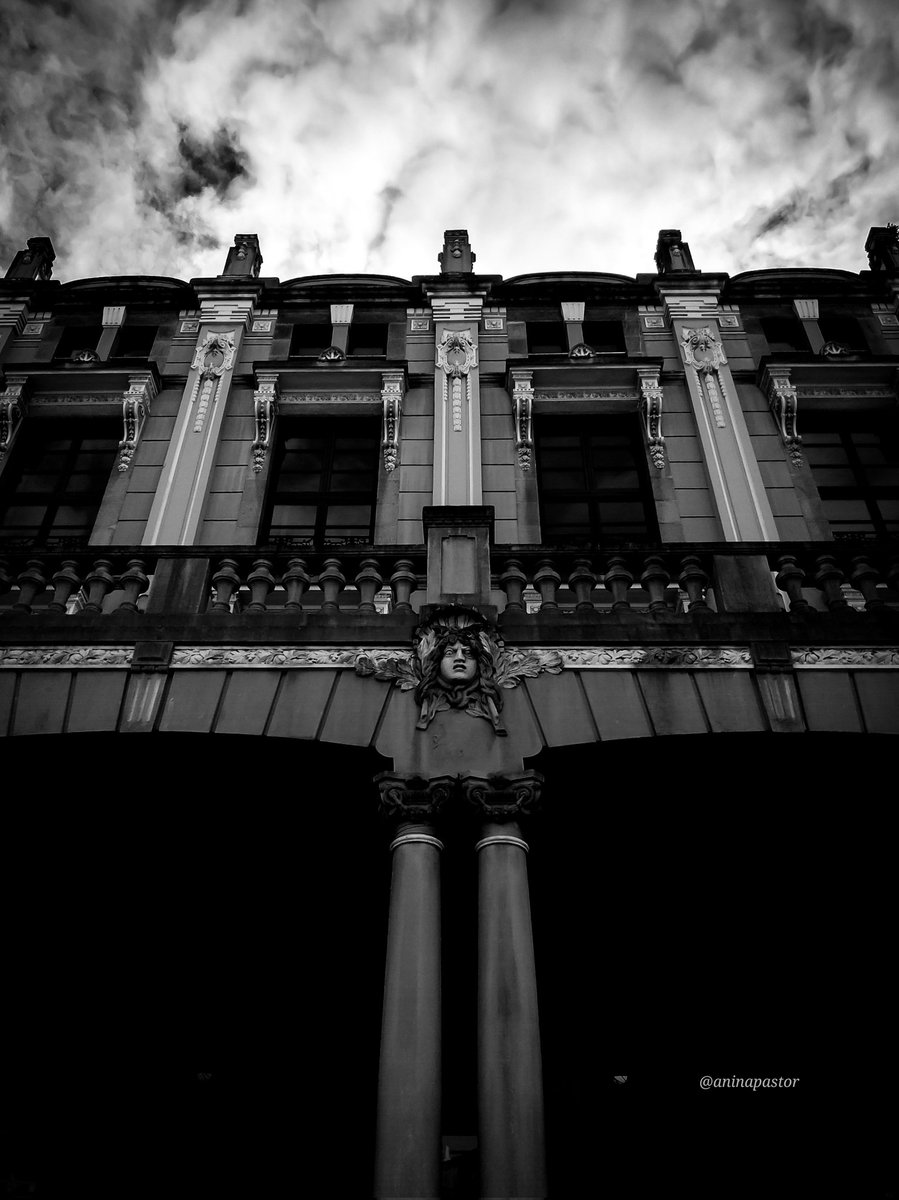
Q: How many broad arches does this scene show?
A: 2